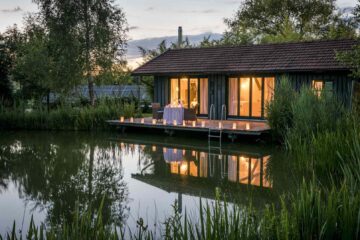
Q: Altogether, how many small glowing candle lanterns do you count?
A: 12